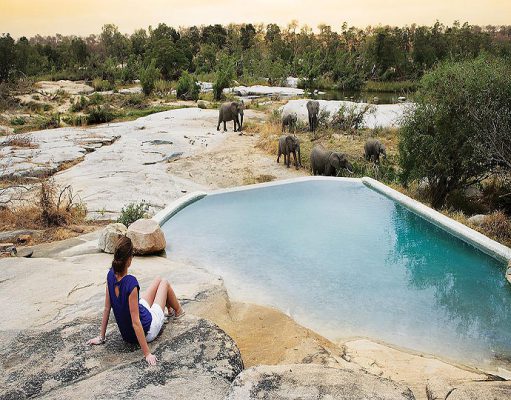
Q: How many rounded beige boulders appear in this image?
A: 2